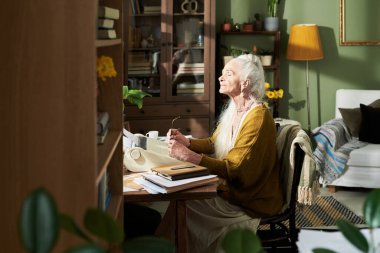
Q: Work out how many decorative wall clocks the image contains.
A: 0